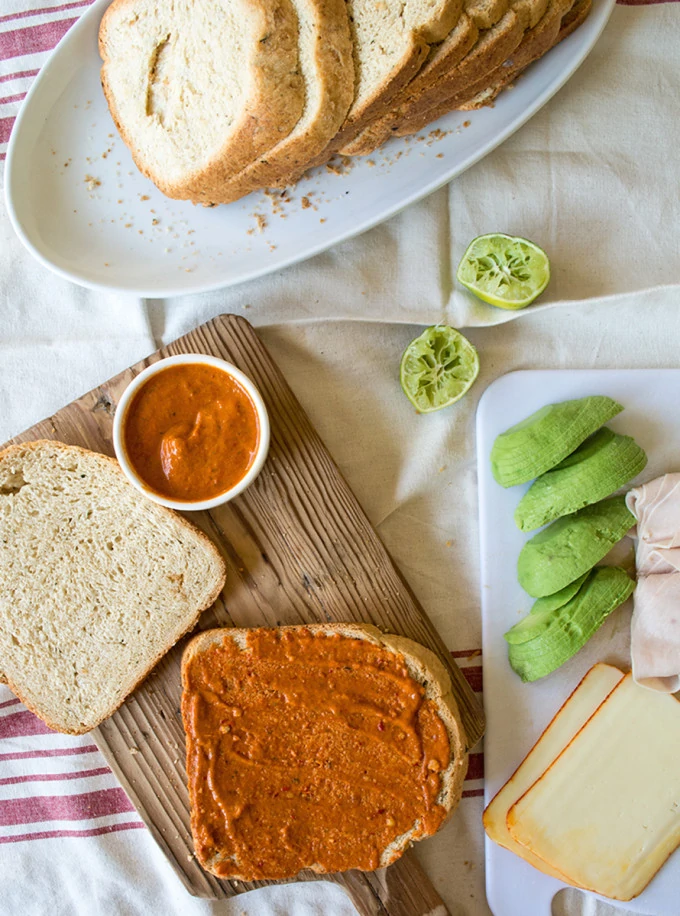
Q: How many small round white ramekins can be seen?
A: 1